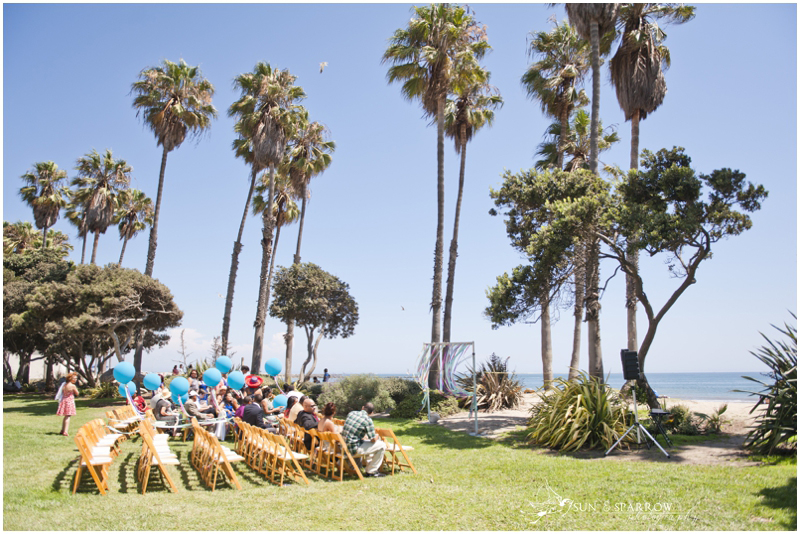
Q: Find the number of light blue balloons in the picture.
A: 10